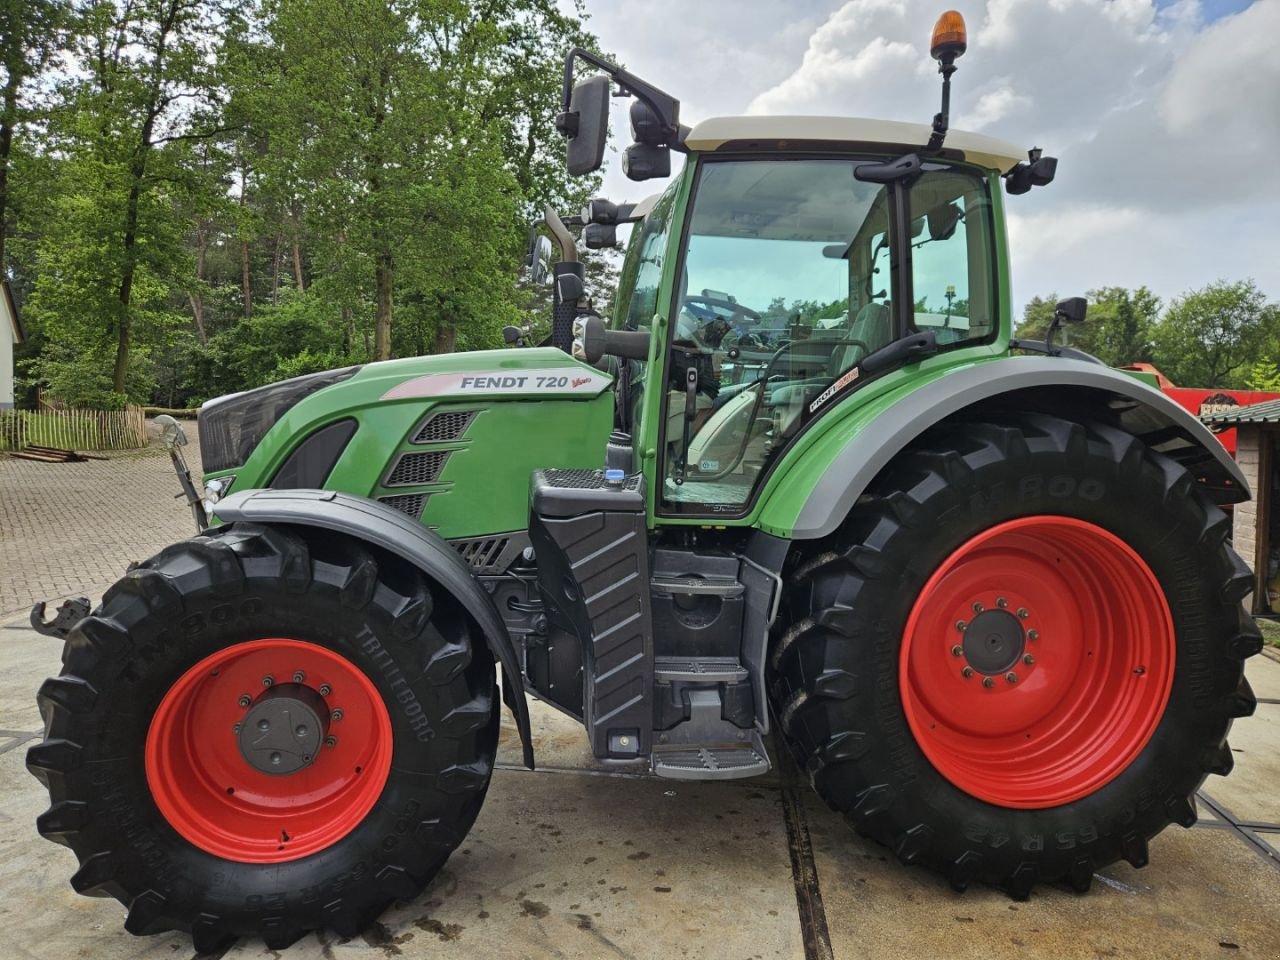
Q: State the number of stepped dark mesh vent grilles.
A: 3